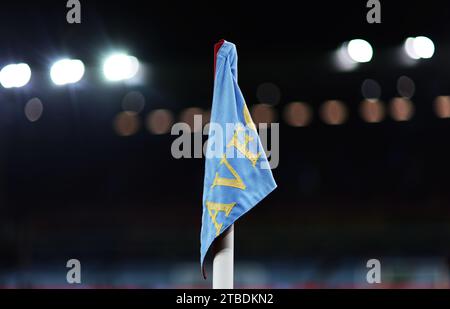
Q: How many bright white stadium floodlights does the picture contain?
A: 5